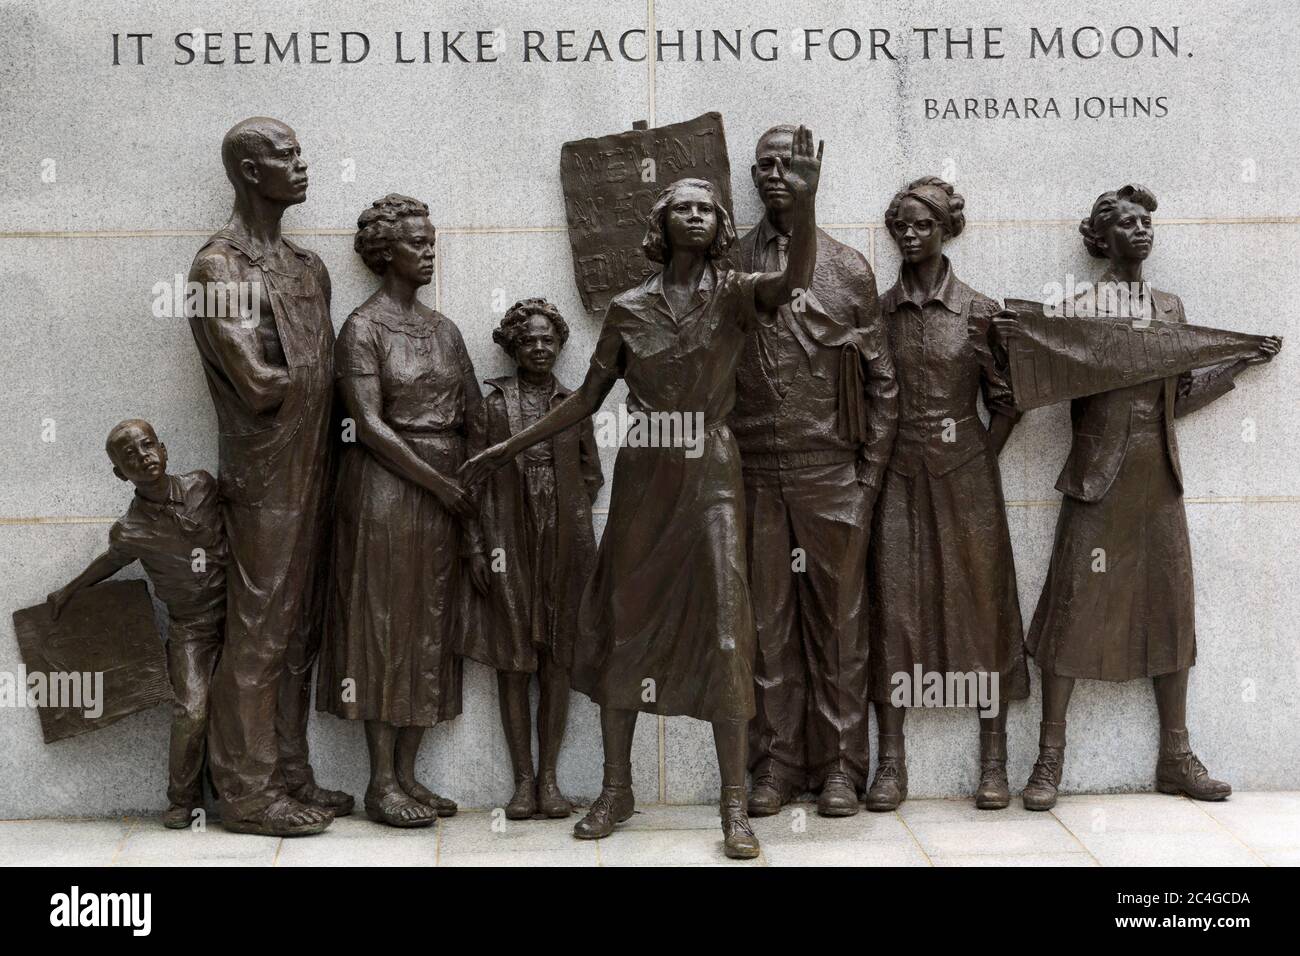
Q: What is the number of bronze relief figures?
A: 8